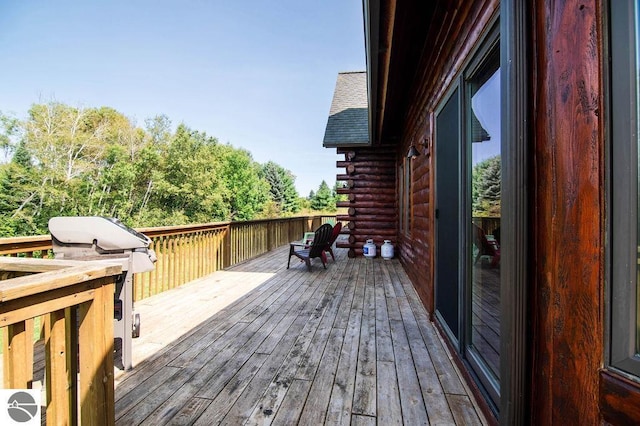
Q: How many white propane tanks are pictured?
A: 2